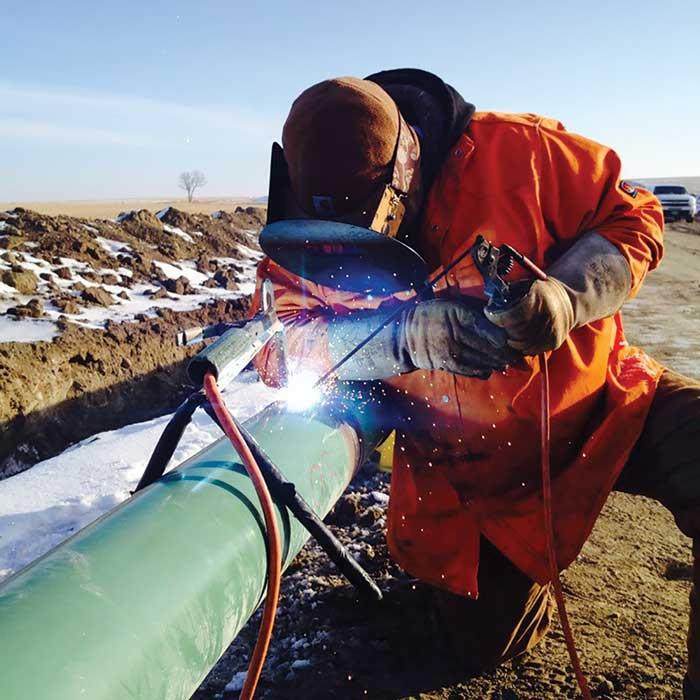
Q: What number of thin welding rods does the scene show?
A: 1